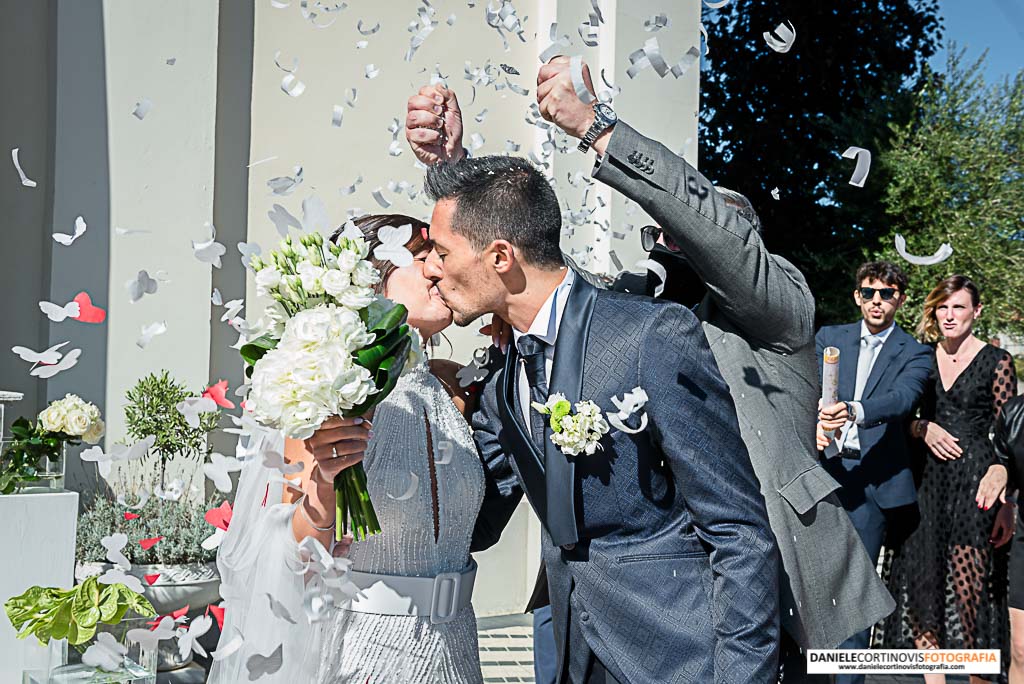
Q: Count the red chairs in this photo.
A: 0